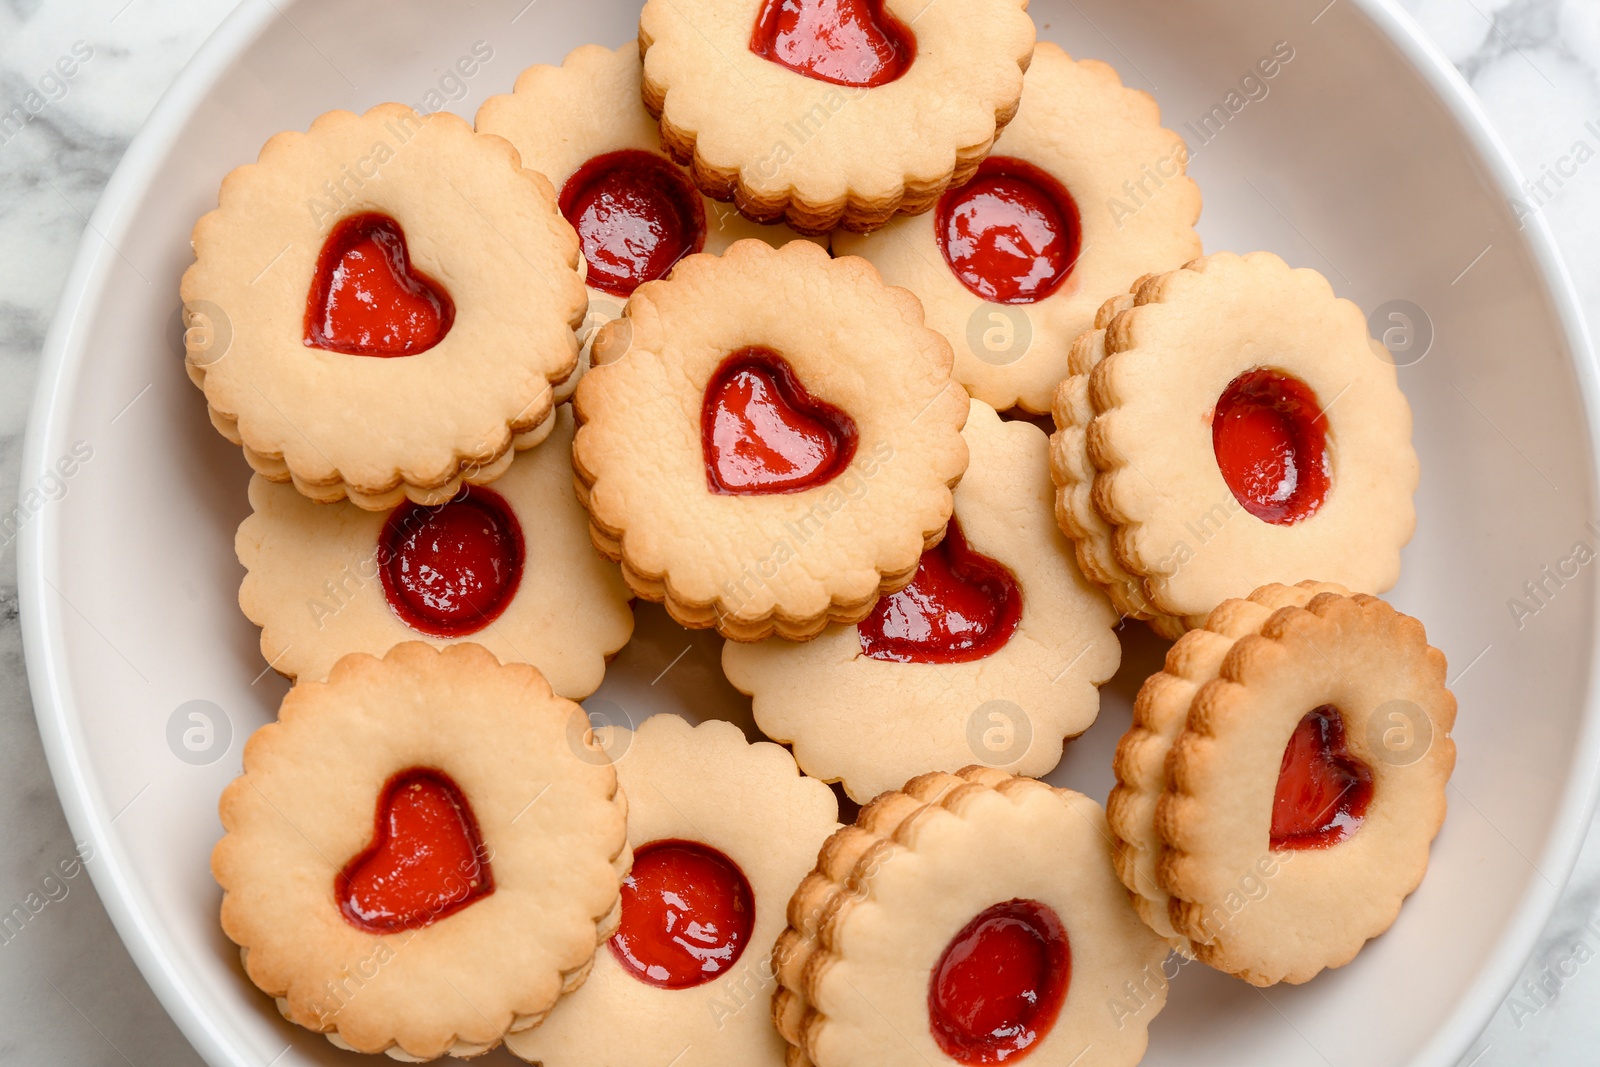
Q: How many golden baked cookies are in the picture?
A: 12